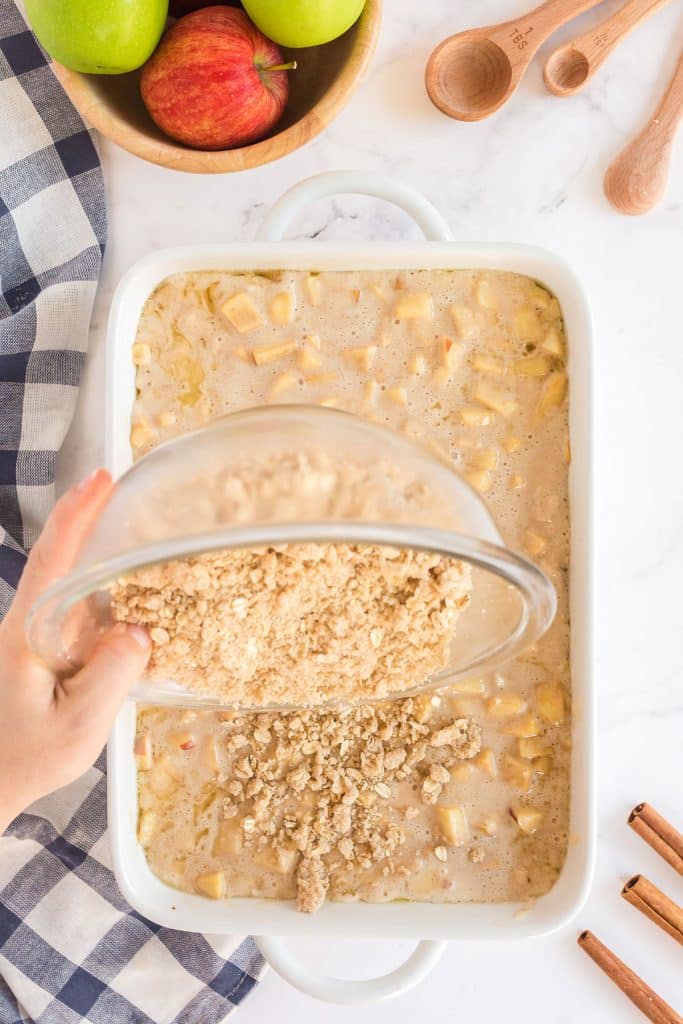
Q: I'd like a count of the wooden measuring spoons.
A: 3